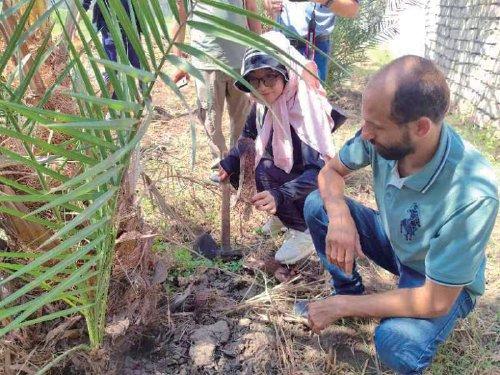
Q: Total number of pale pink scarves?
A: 1